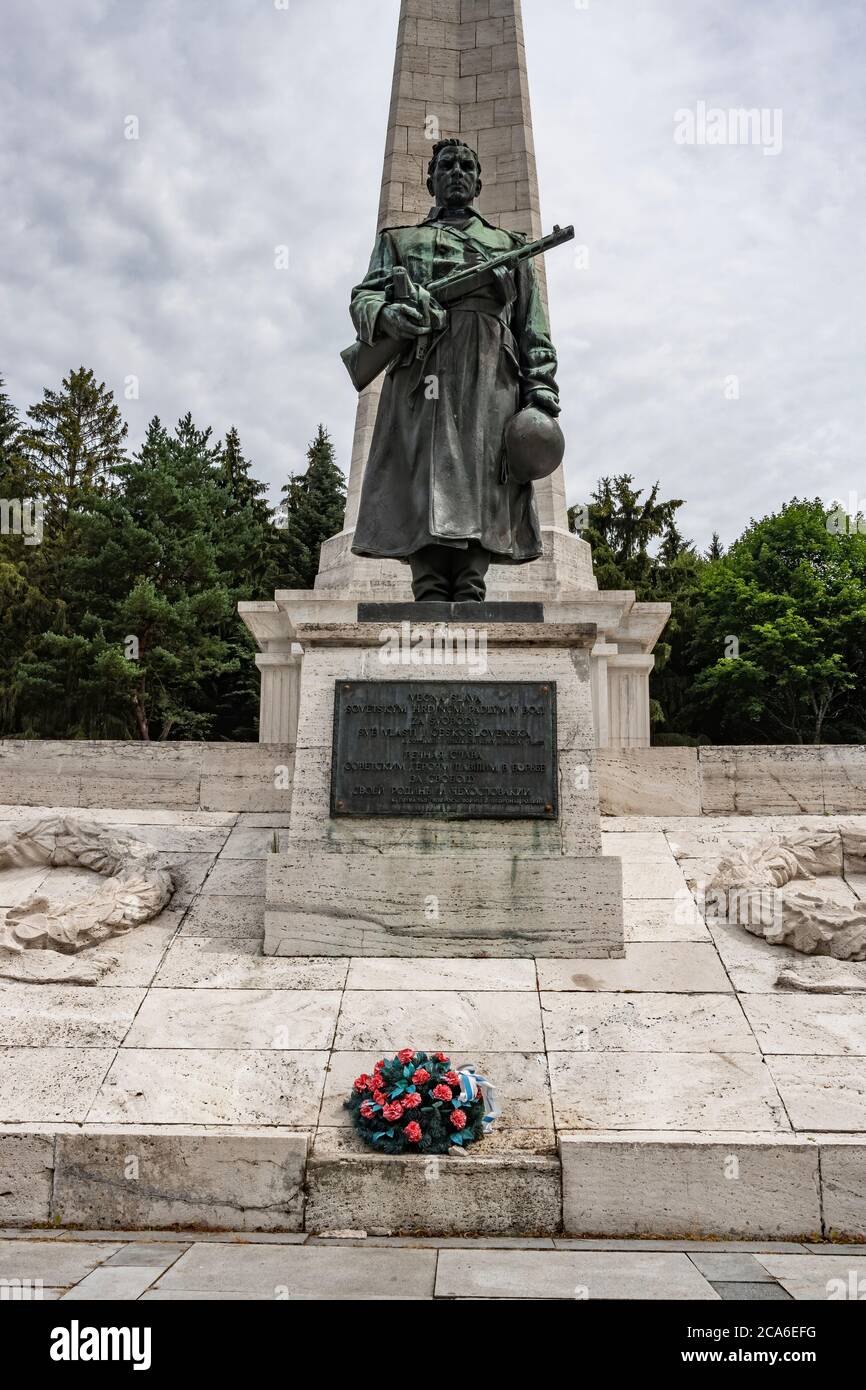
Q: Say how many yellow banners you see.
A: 0